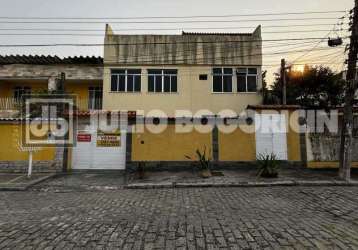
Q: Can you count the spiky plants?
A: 2